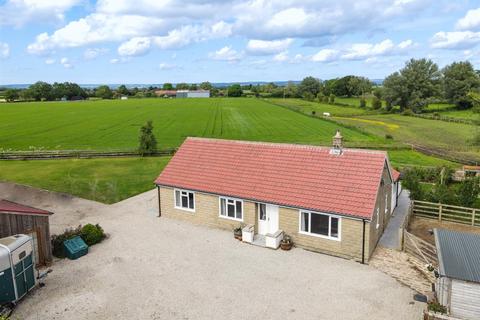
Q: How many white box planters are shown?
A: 2